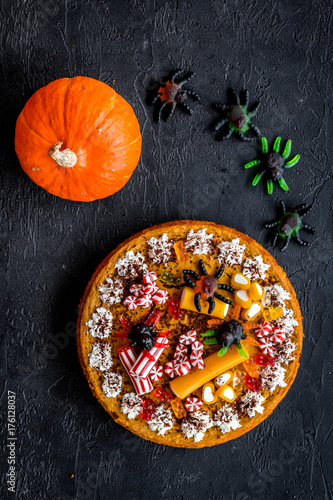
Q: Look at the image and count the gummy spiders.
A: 7